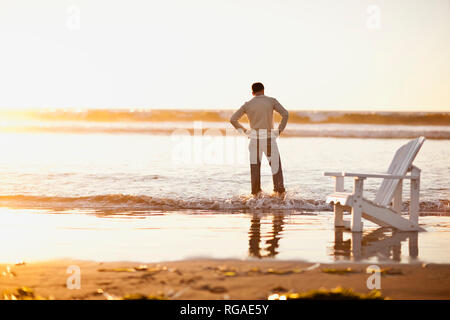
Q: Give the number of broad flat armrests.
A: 2